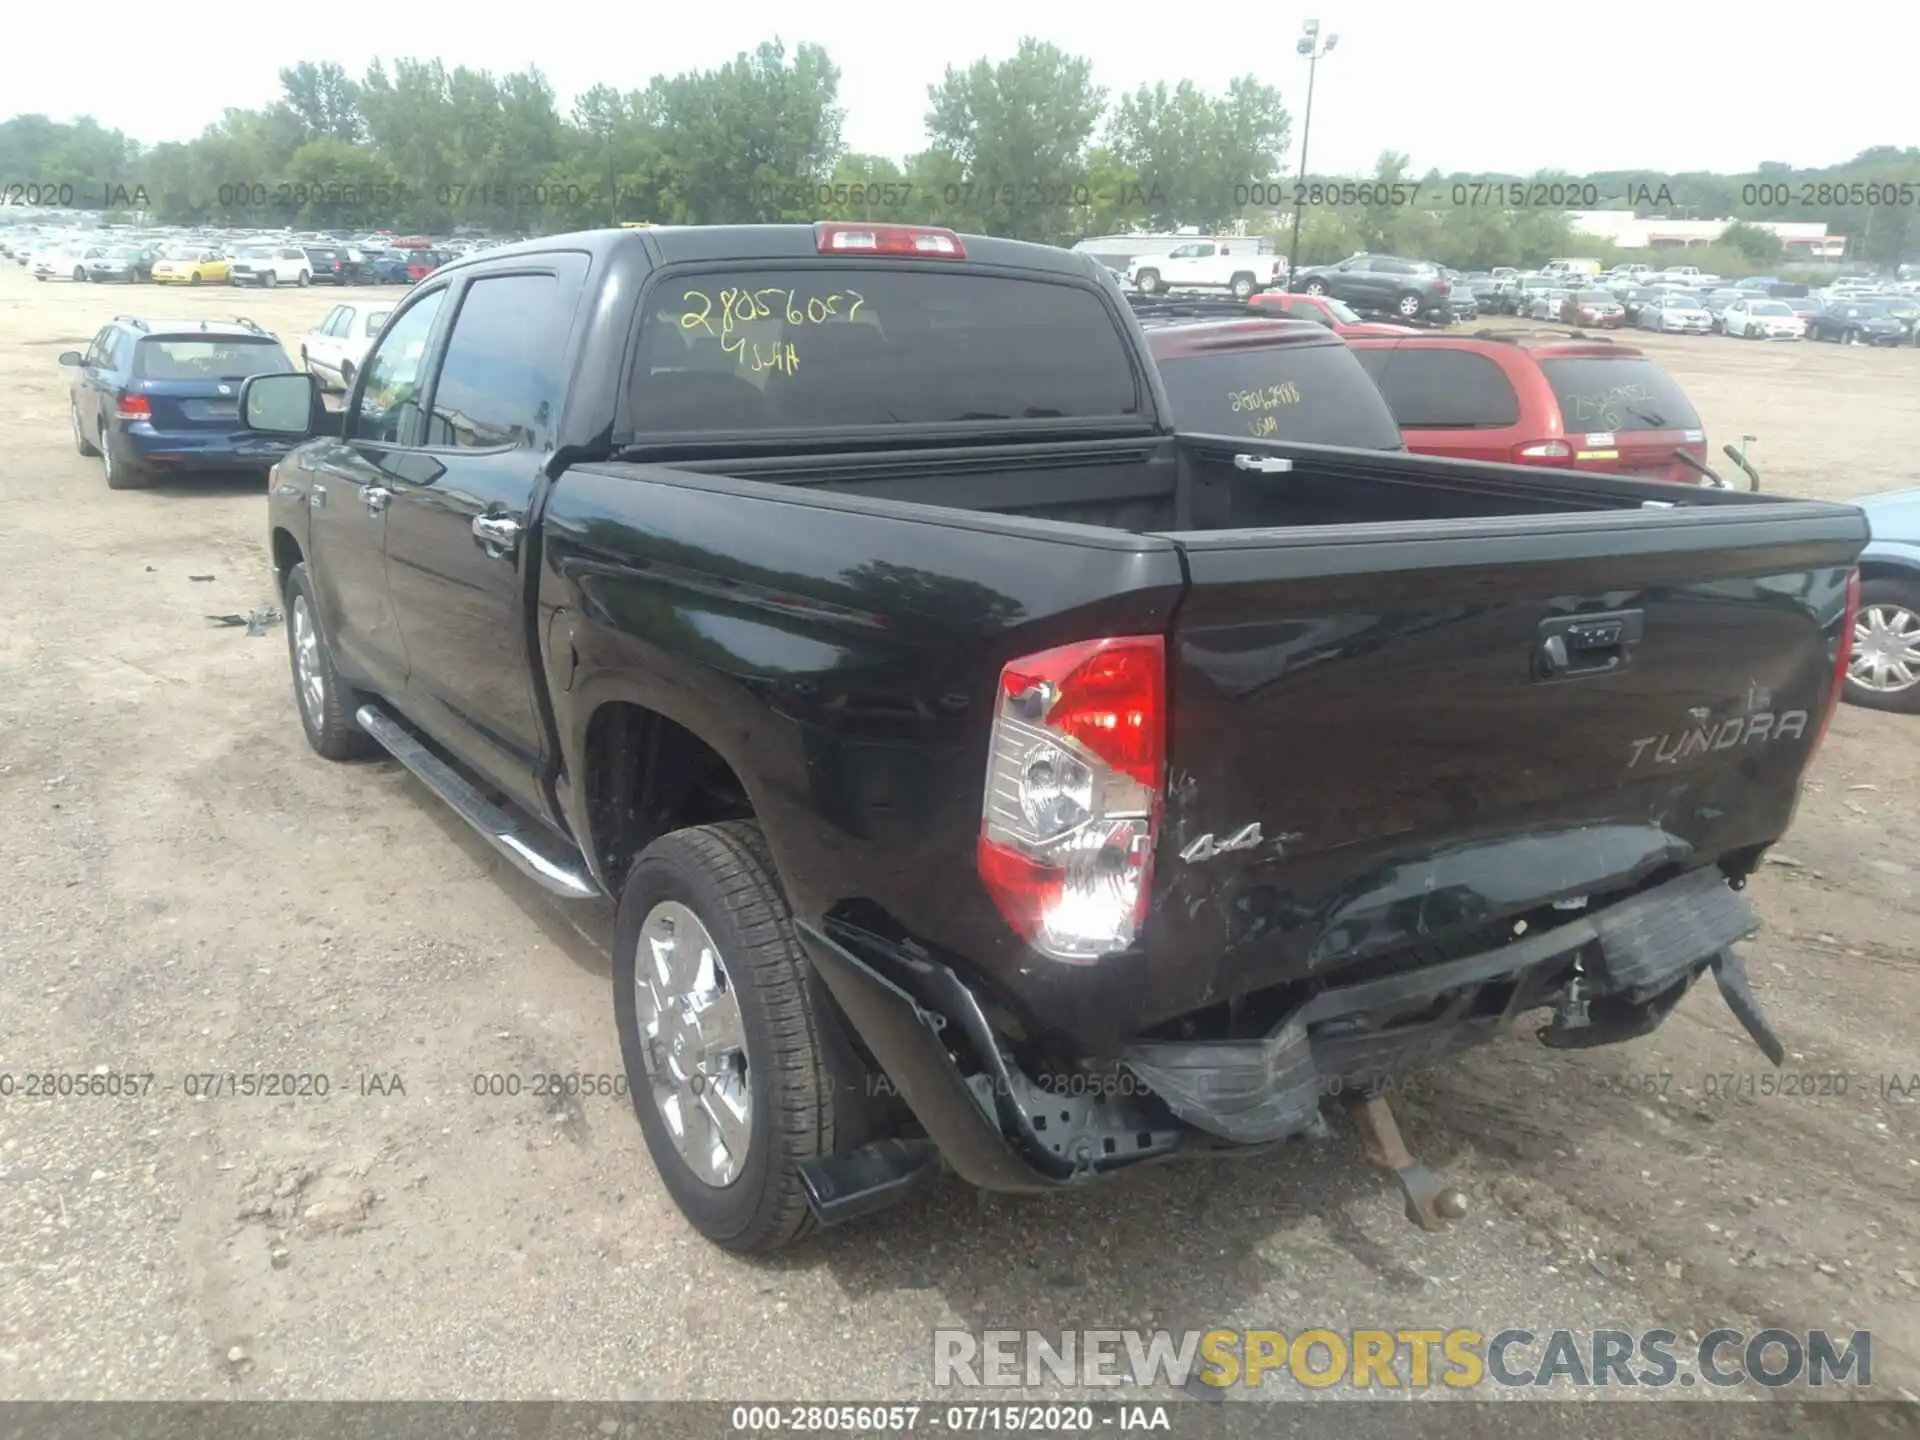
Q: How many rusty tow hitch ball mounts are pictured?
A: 1